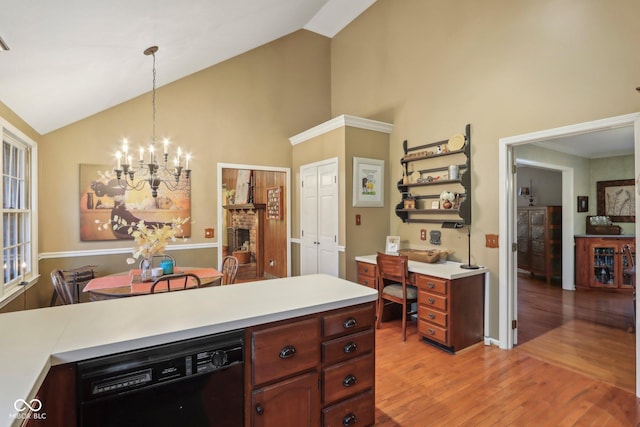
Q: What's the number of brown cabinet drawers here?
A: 11